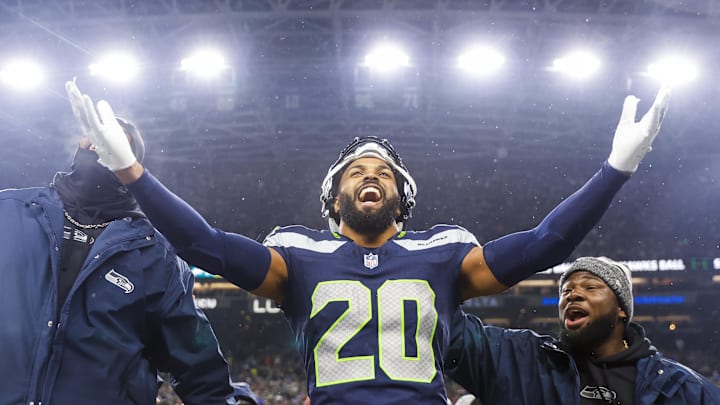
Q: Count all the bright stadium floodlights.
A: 7